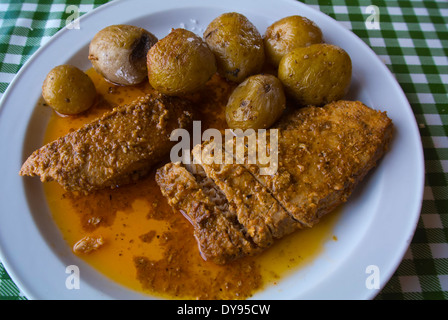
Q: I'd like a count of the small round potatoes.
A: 7